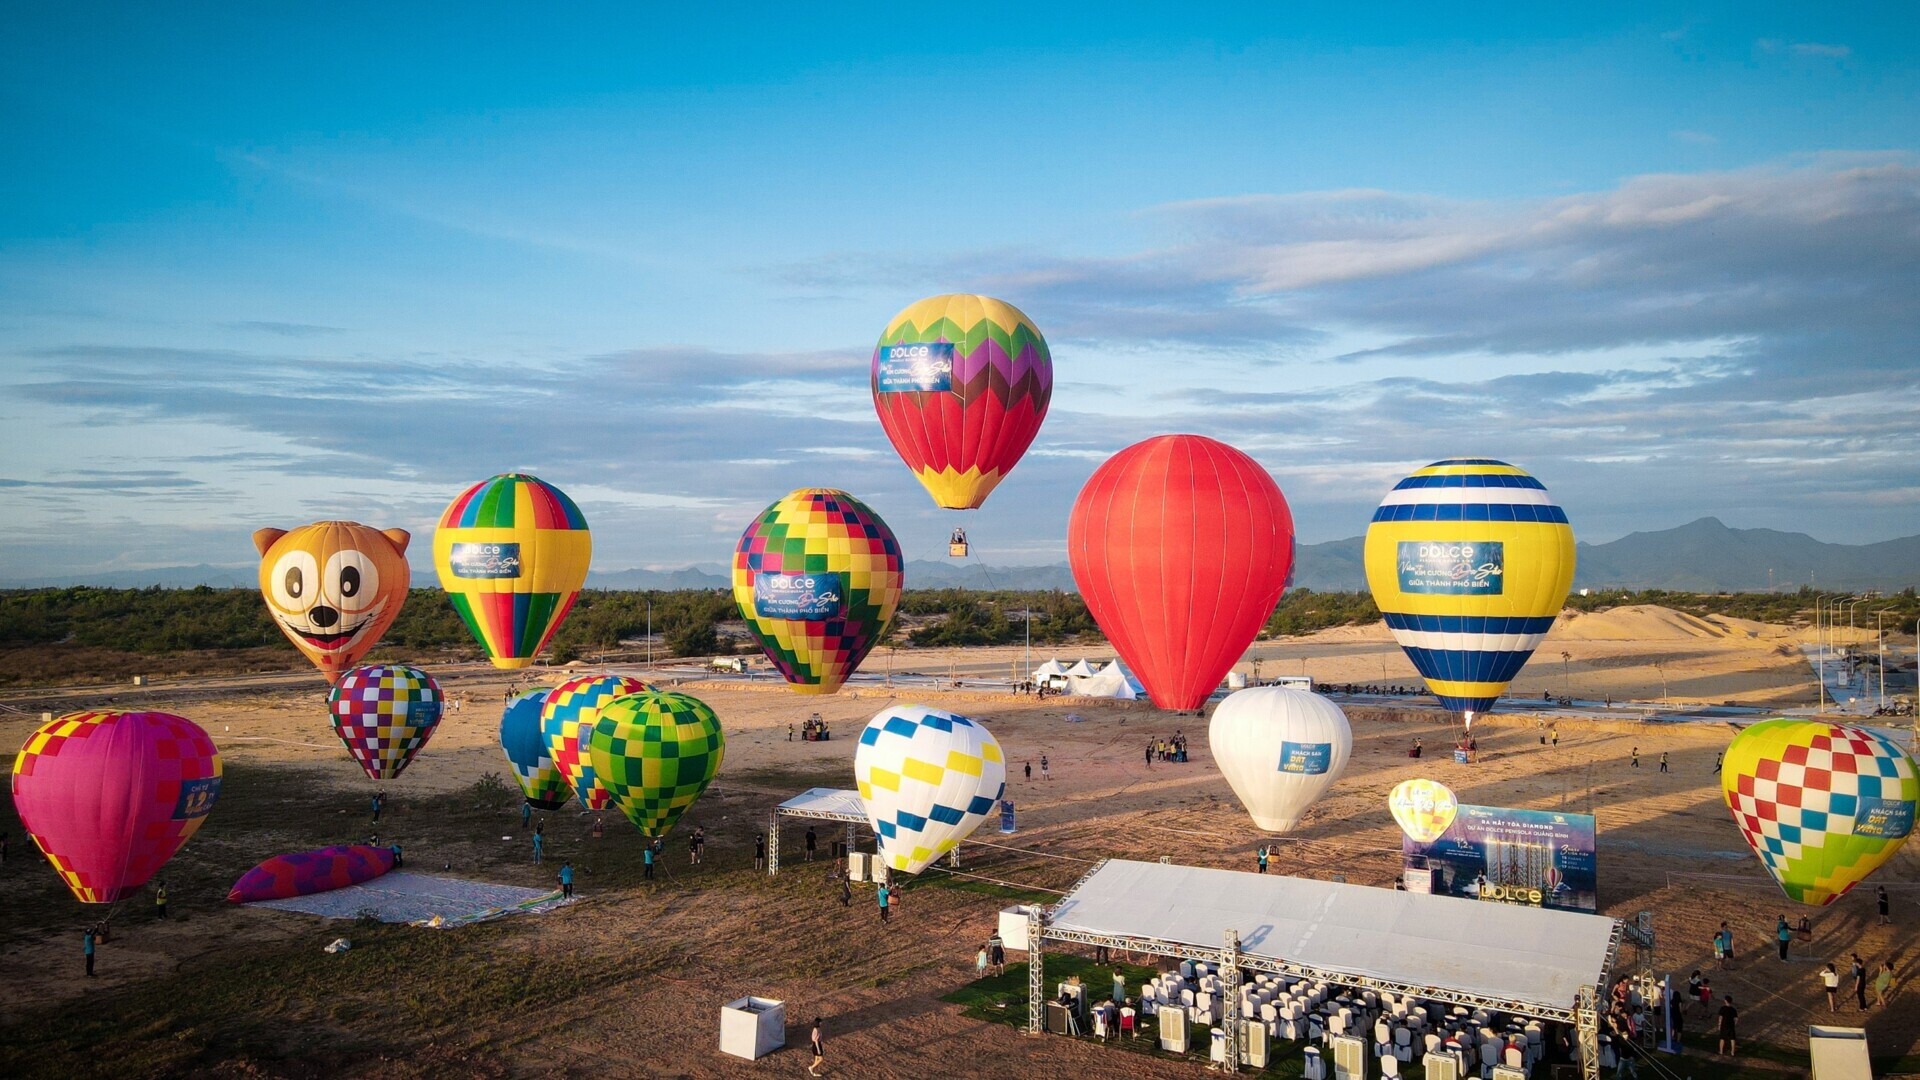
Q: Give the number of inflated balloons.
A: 14